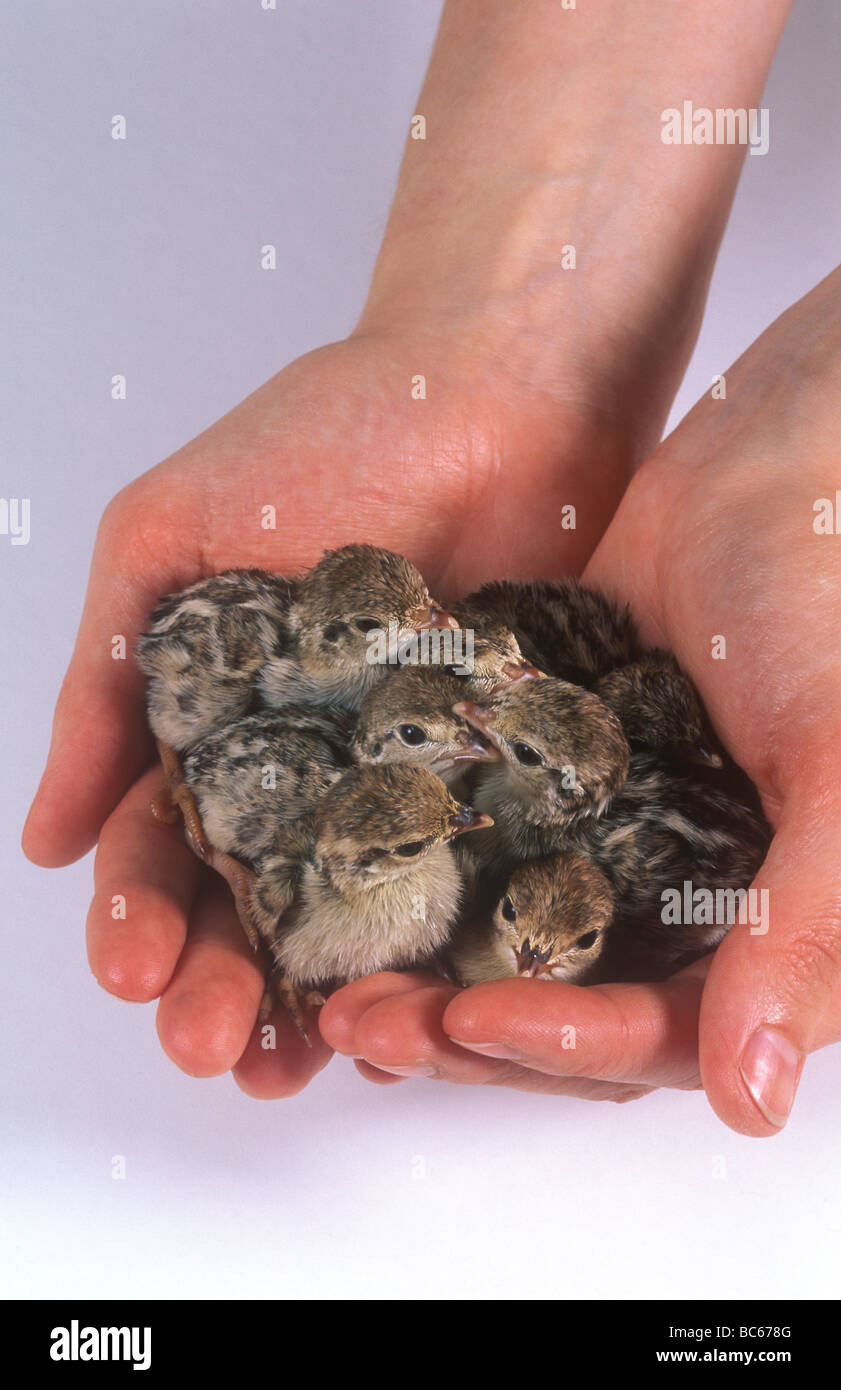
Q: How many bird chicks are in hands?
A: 7